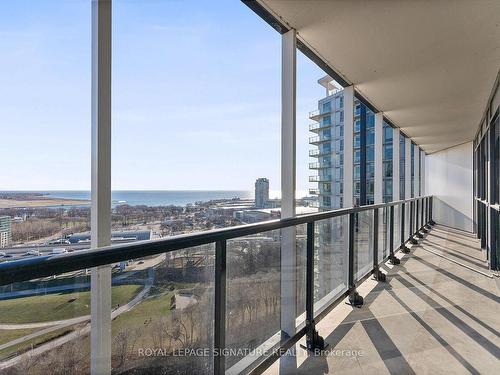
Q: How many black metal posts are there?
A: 11